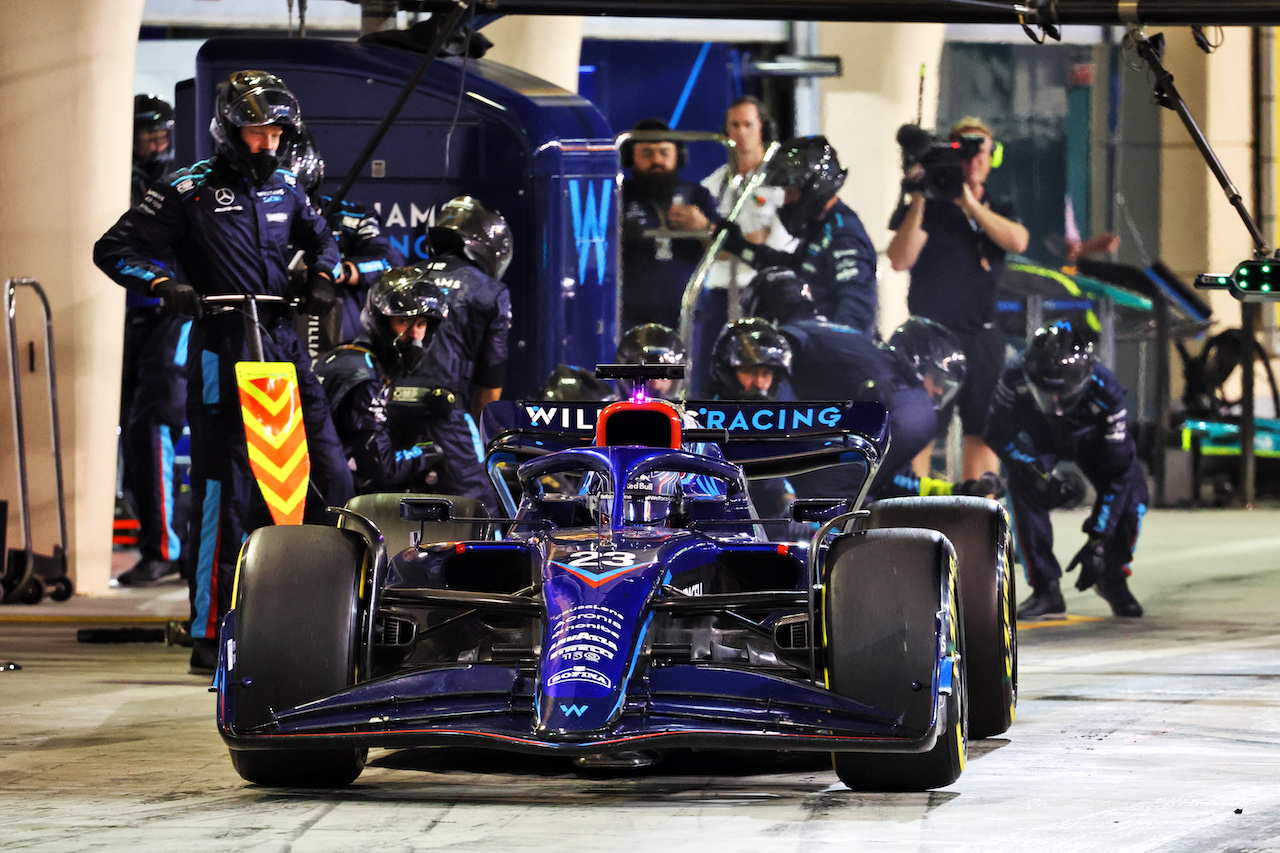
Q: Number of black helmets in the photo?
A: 12